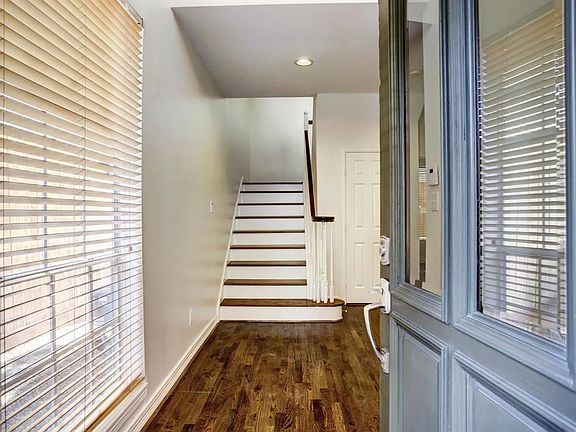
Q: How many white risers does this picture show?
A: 9